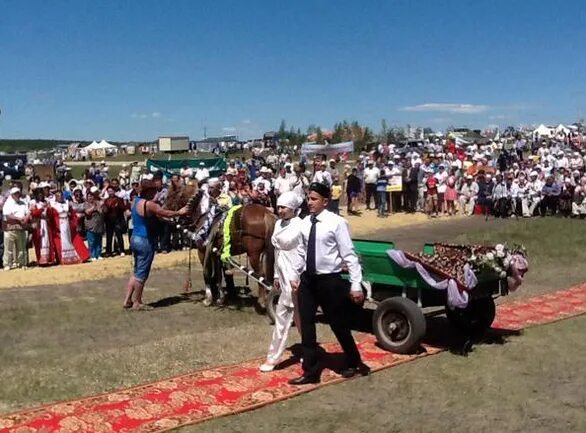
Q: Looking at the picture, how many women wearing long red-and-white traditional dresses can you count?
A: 2